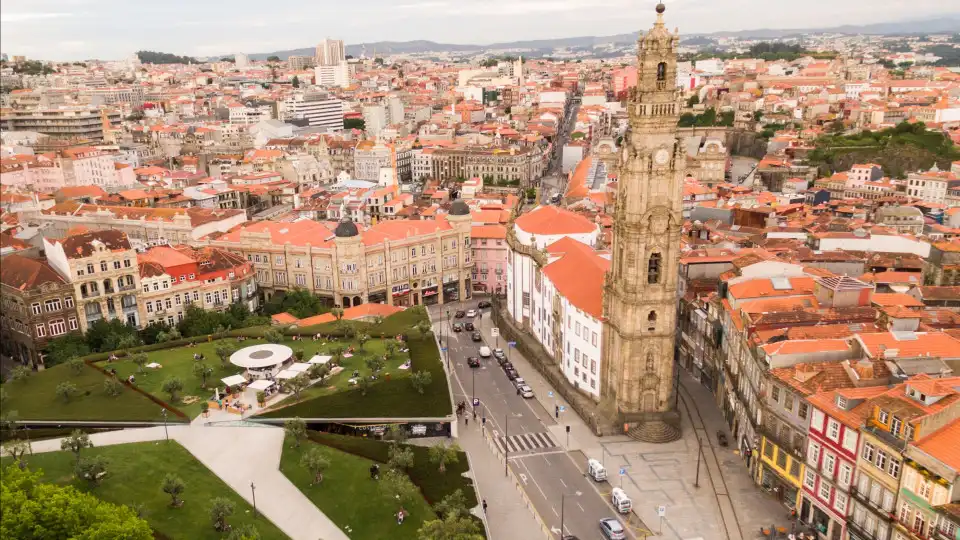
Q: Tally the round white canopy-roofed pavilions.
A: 1